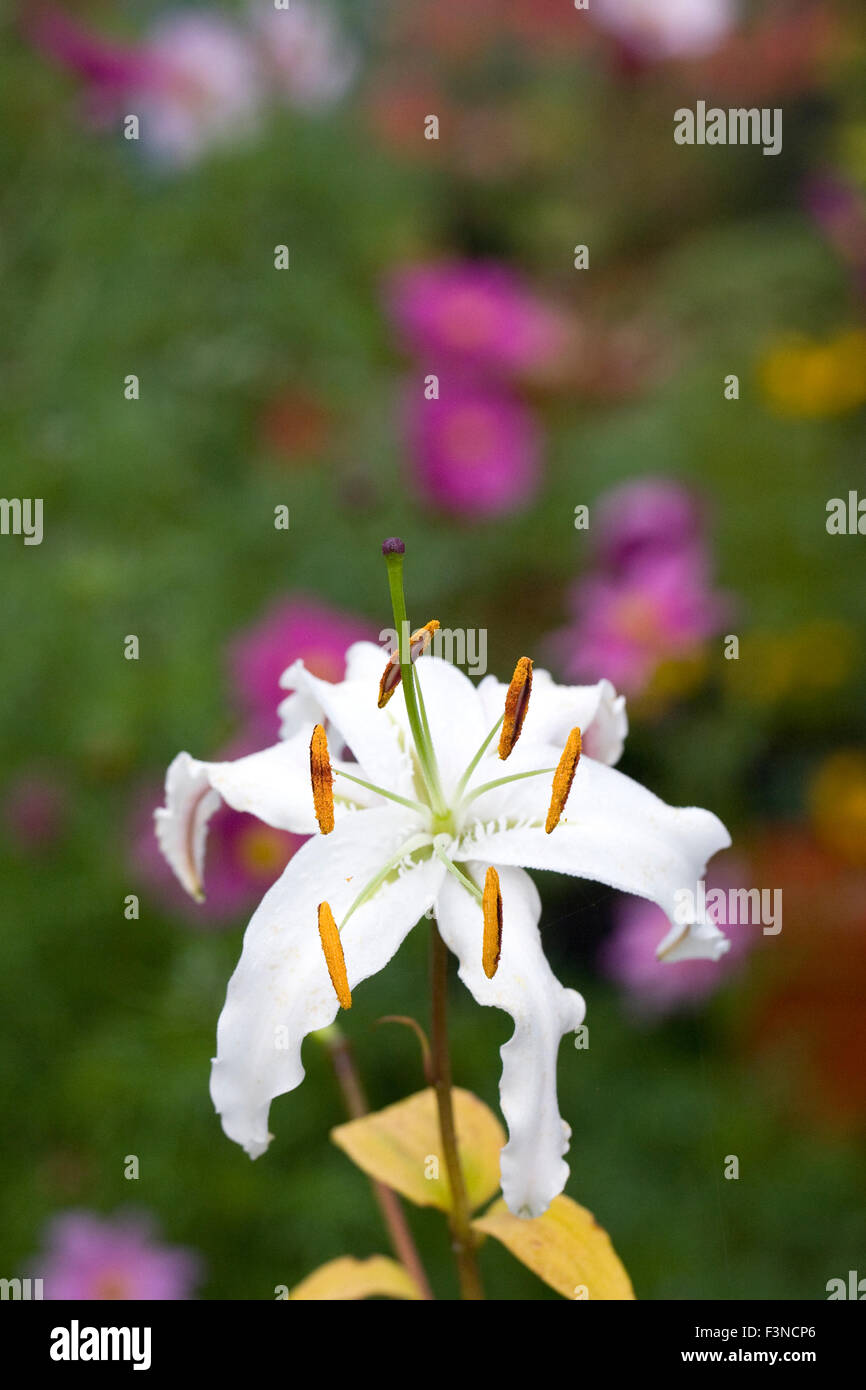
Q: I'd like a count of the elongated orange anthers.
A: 6